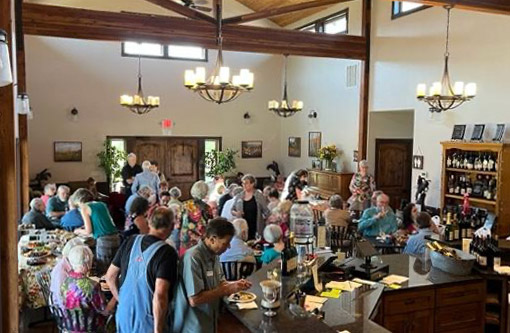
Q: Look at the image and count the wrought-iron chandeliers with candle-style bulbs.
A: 4